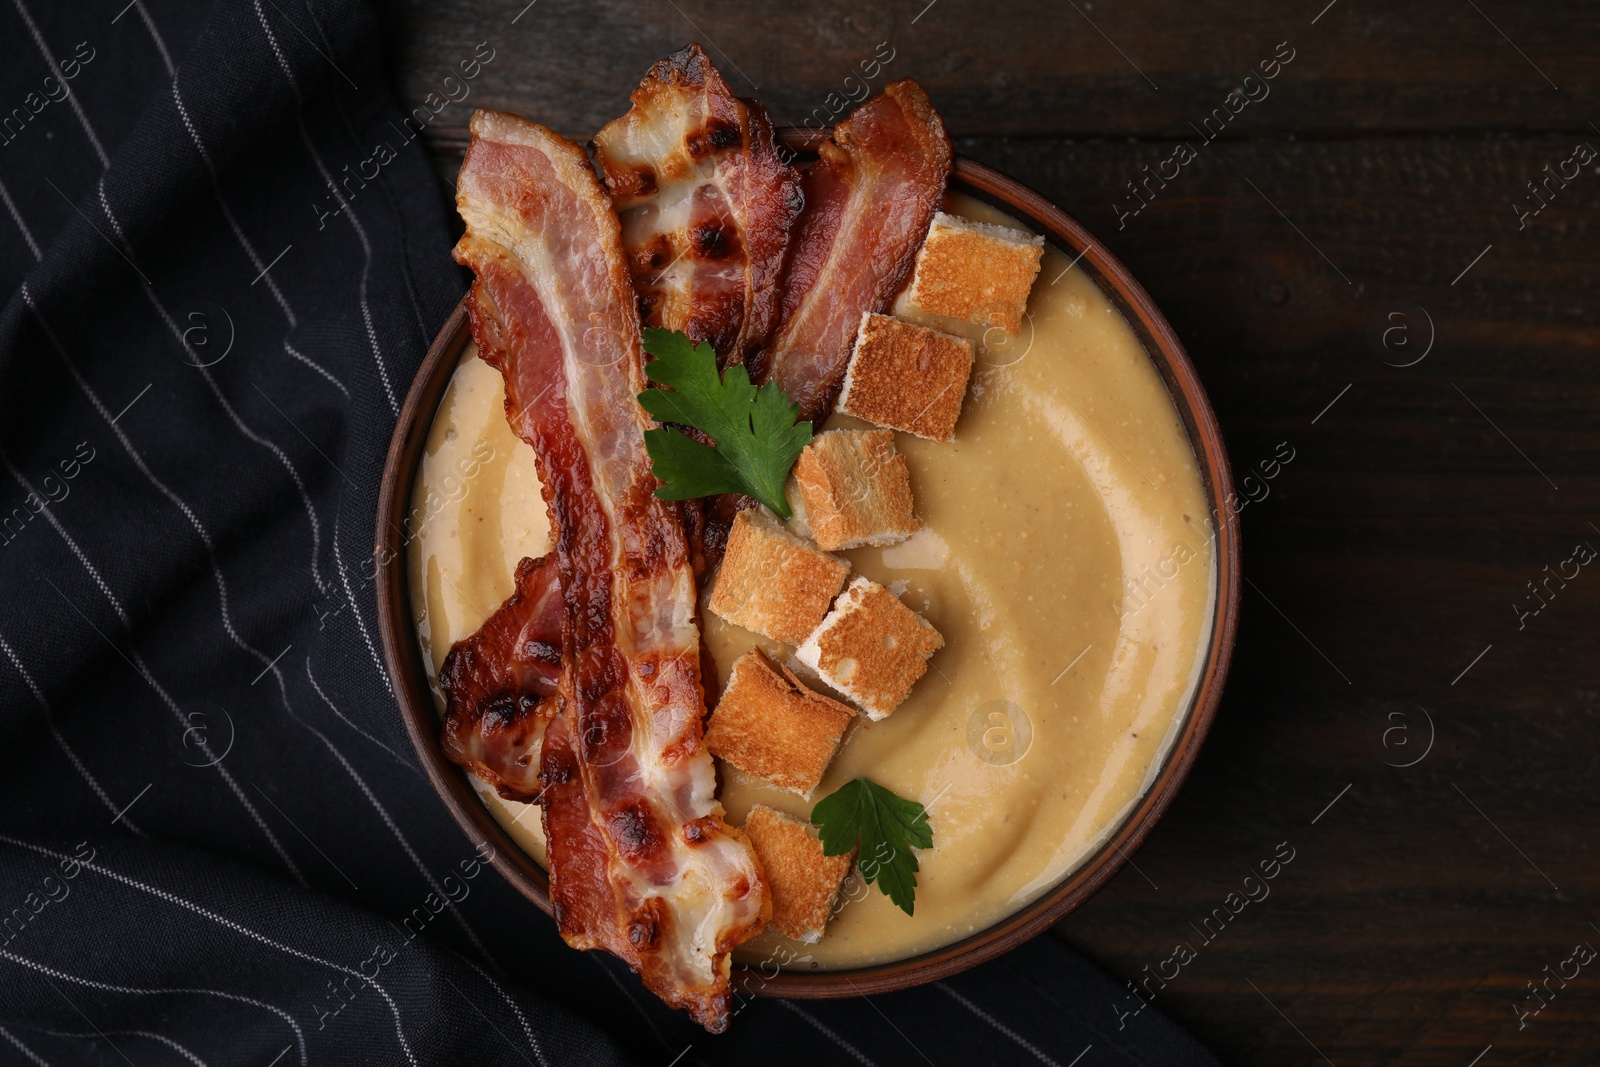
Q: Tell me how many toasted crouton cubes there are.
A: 7